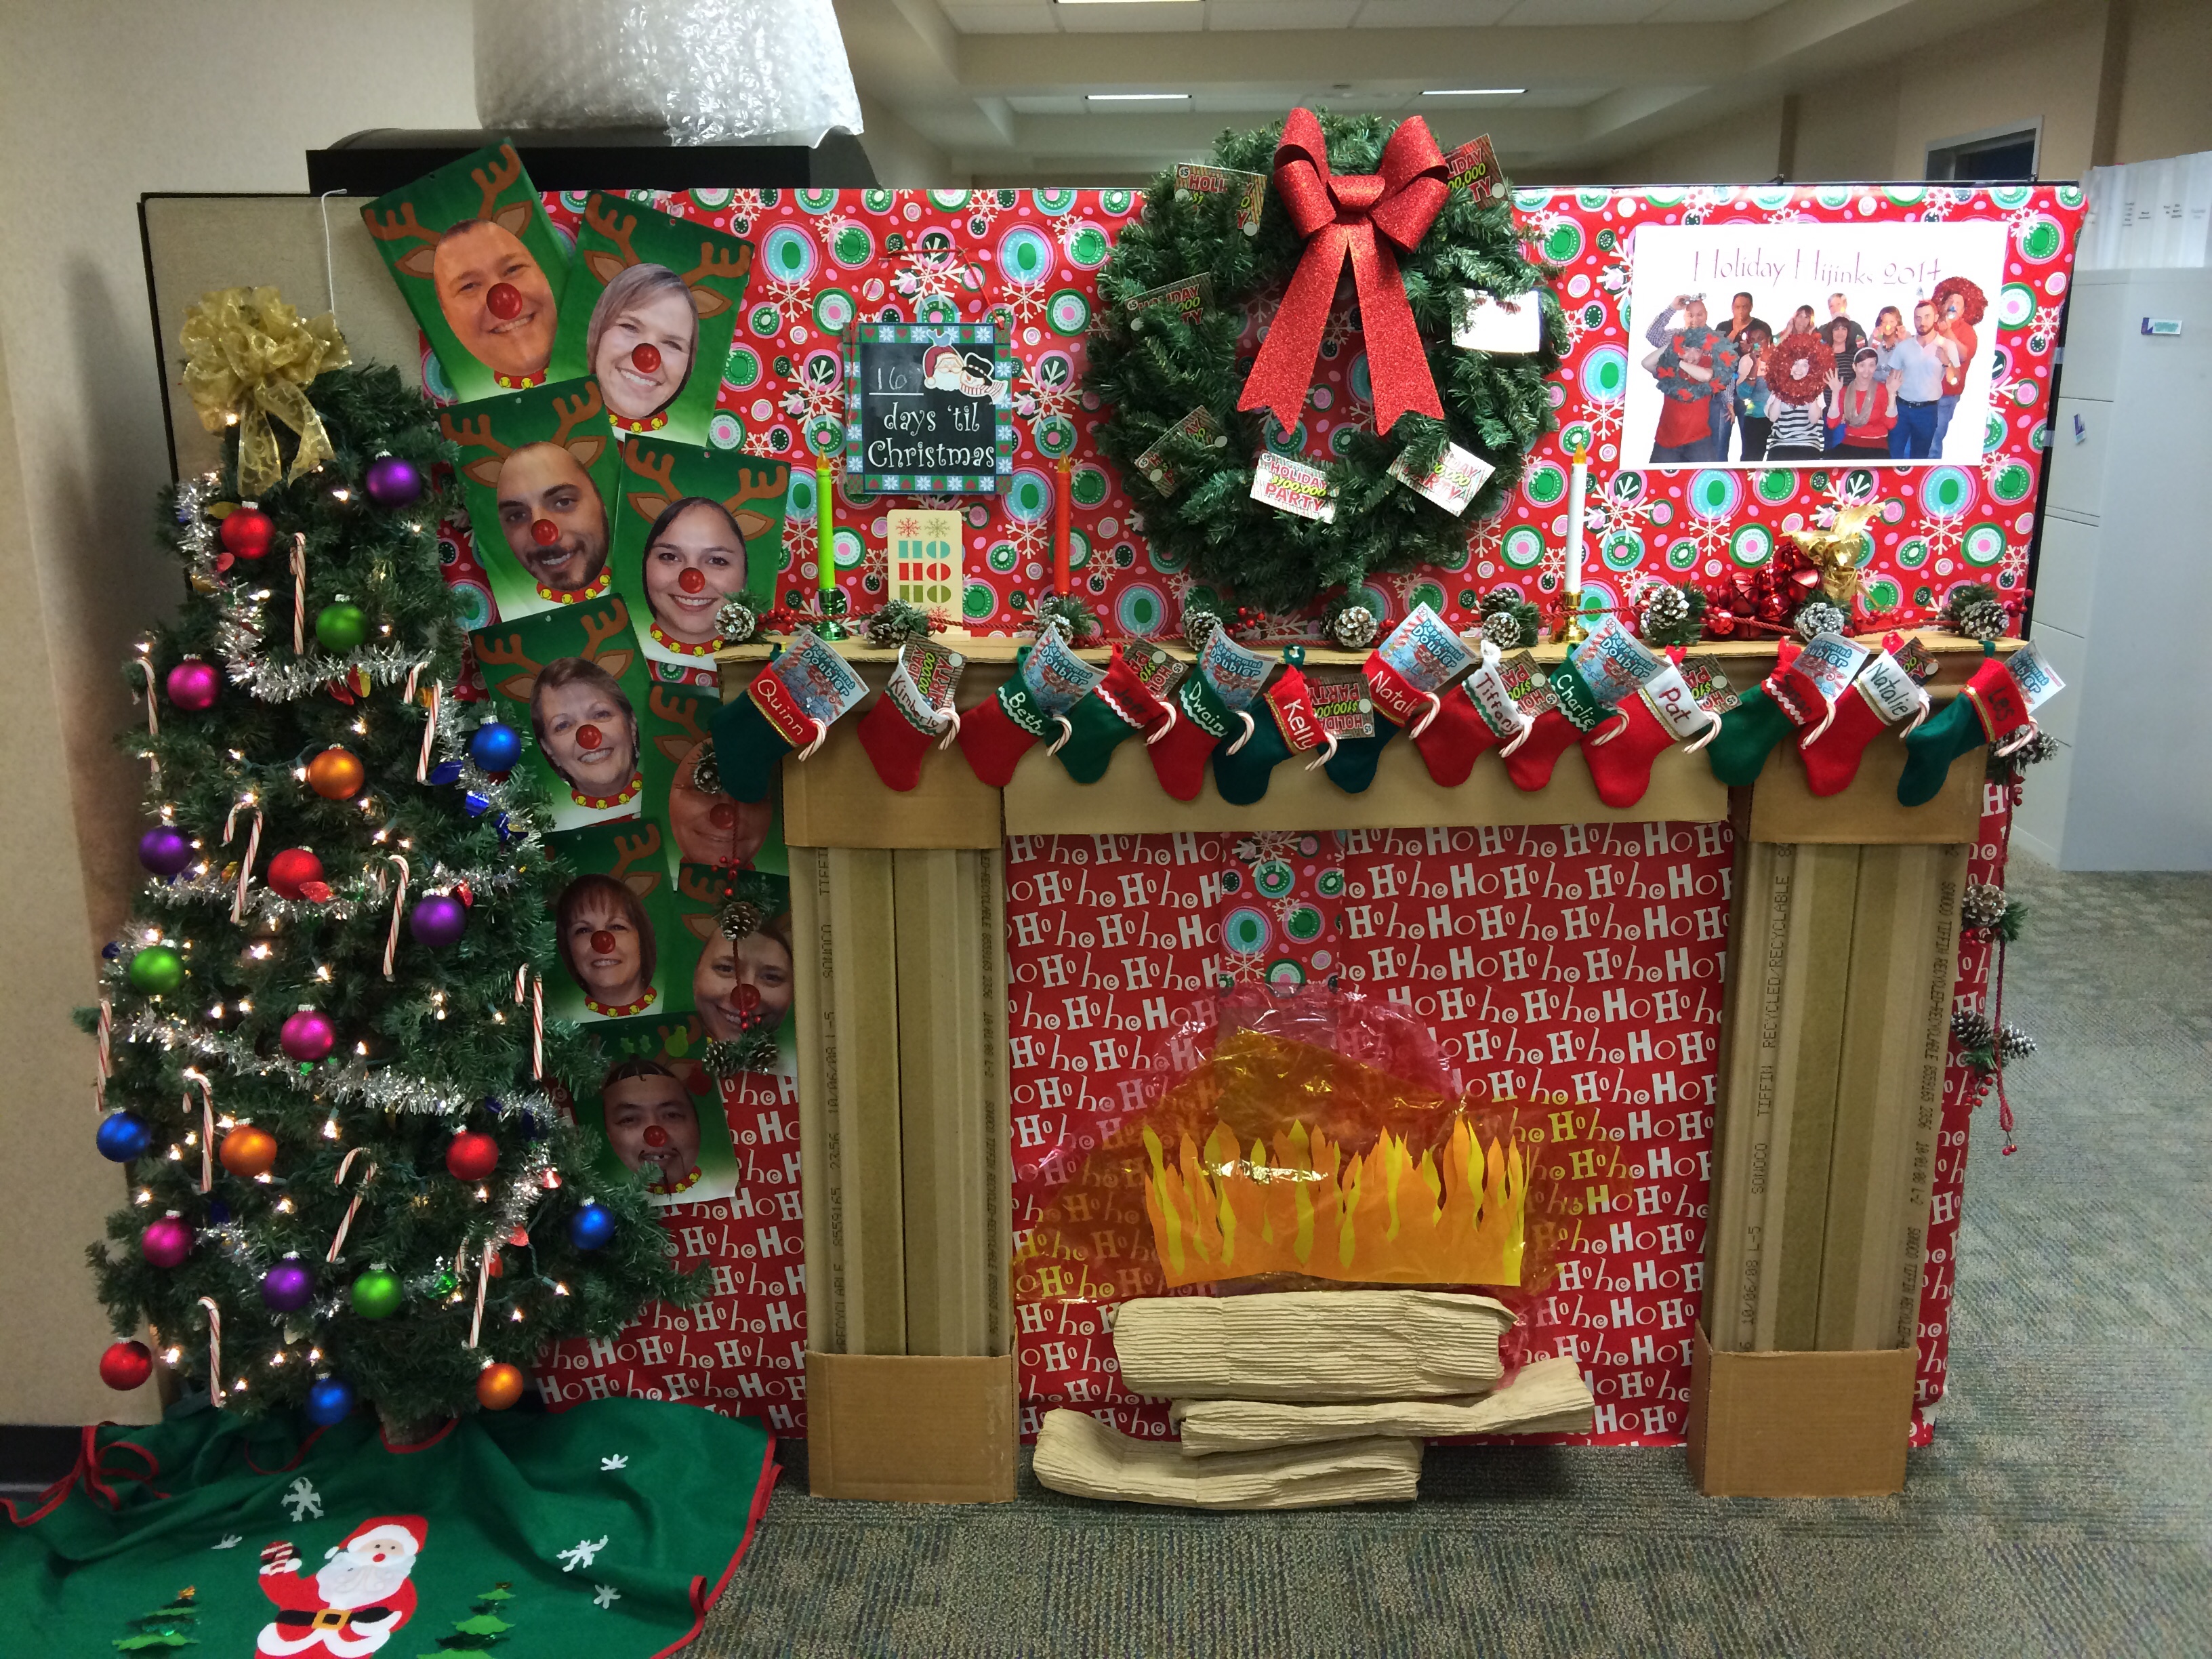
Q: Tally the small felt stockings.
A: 13